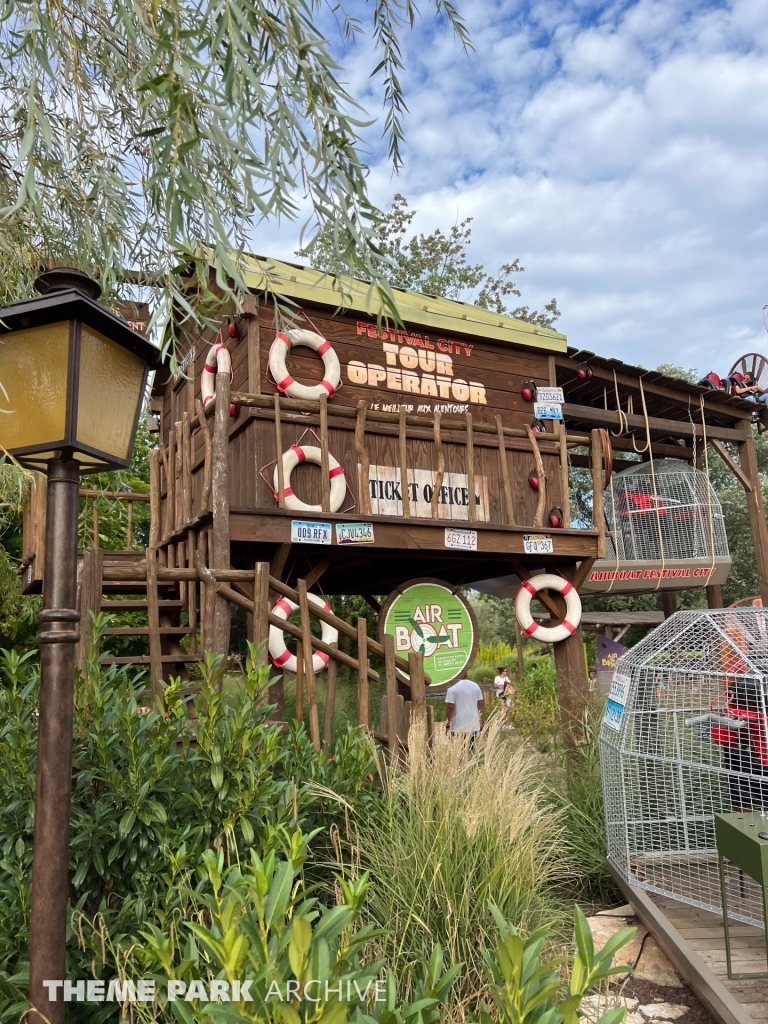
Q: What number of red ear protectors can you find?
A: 7